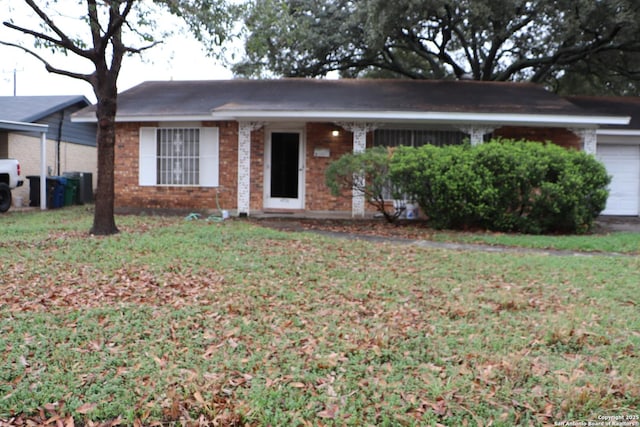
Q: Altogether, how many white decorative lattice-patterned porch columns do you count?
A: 4